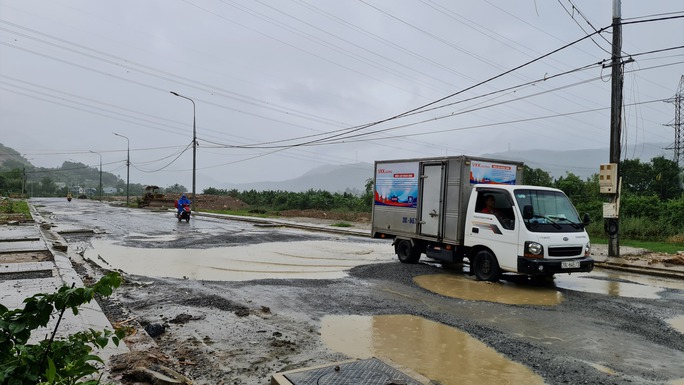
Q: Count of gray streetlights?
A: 3